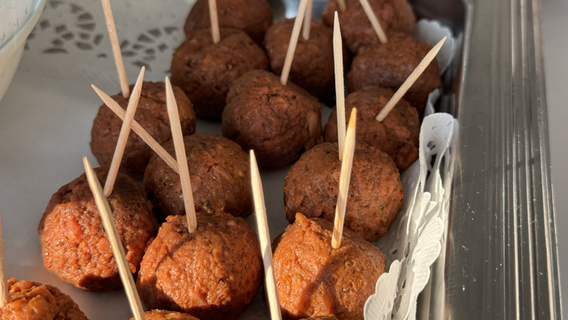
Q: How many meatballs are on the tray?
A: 15